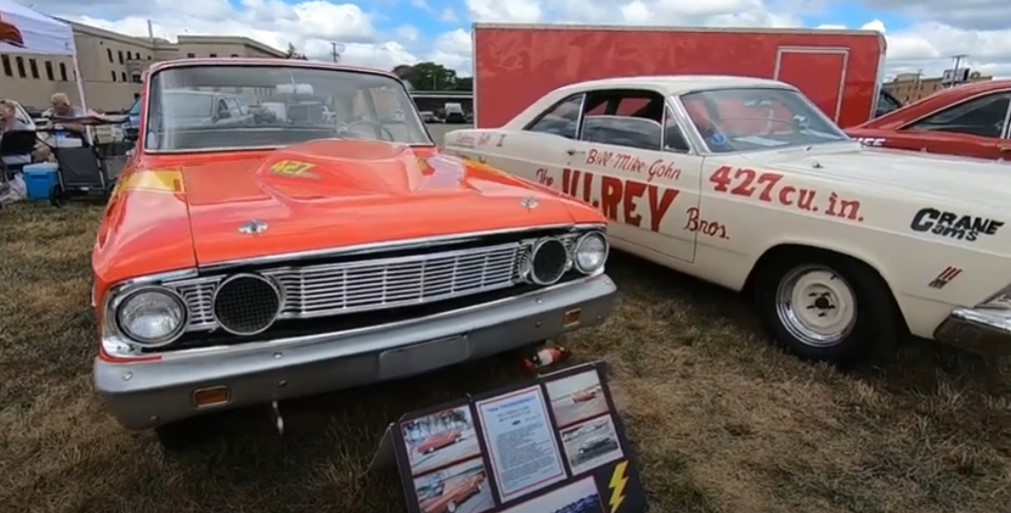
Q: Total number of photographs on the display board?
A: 5